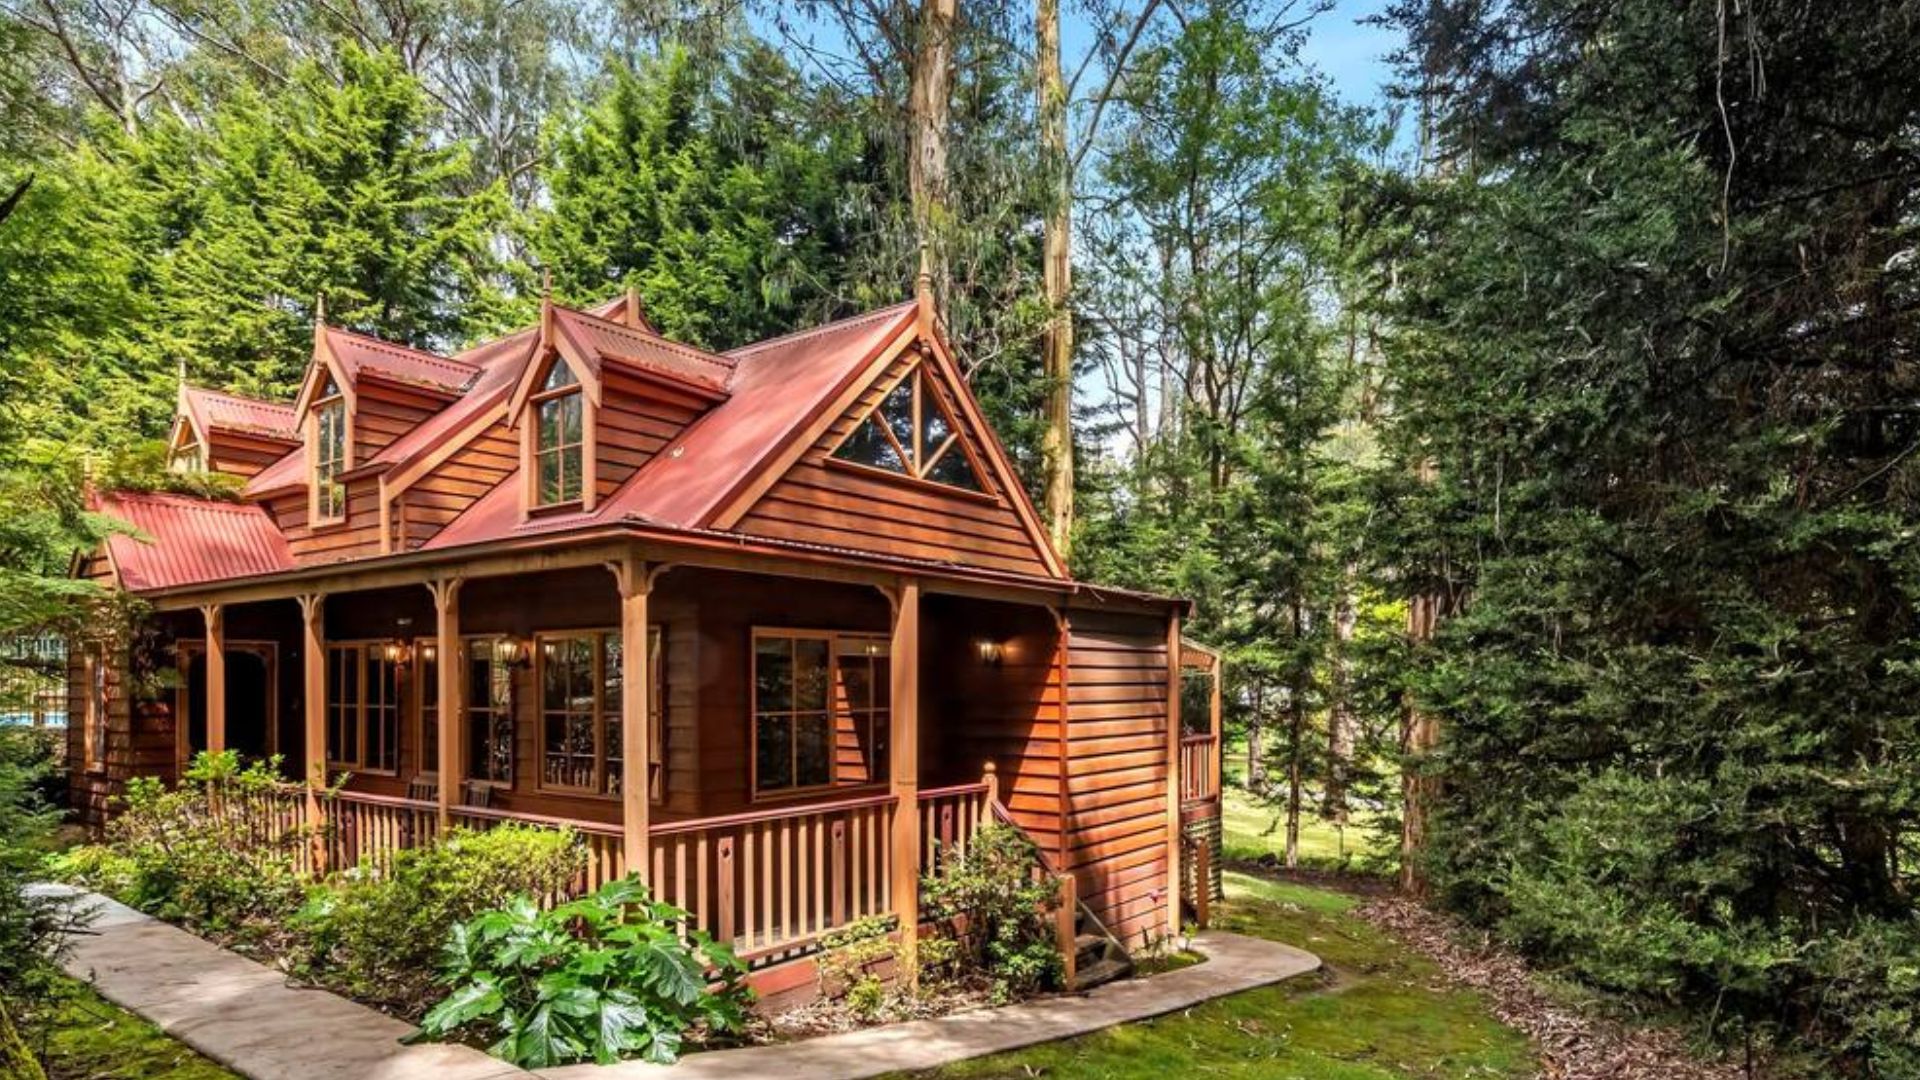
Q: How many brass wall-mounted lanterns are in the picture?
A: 3